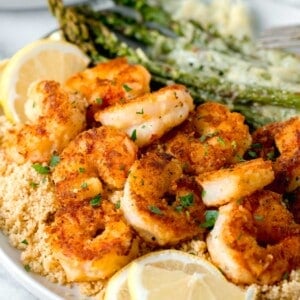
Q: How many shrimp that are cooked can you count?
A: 10